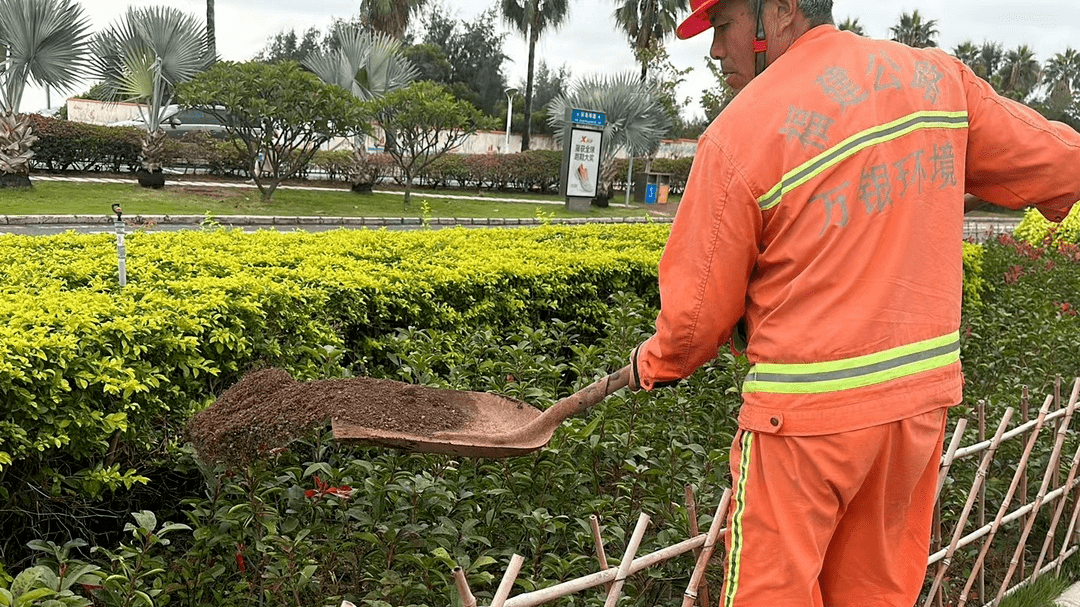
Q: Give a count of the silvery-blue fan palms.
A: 4